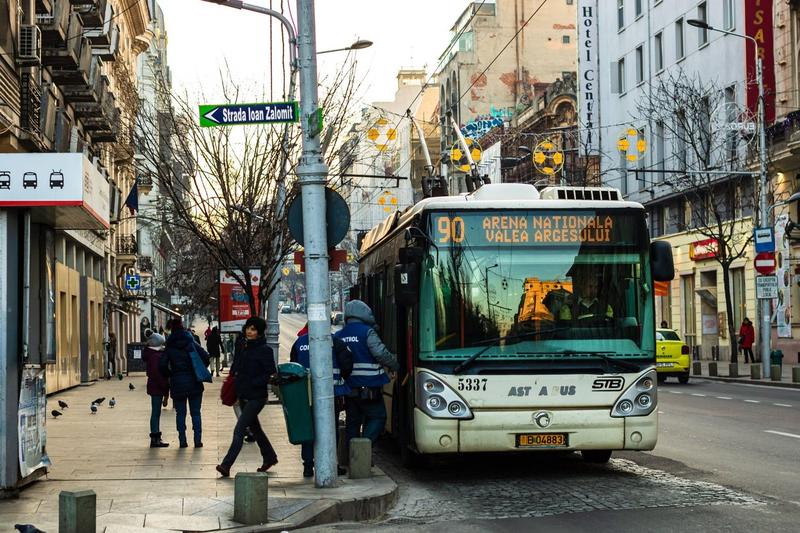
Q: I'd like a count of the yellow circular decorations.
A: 5